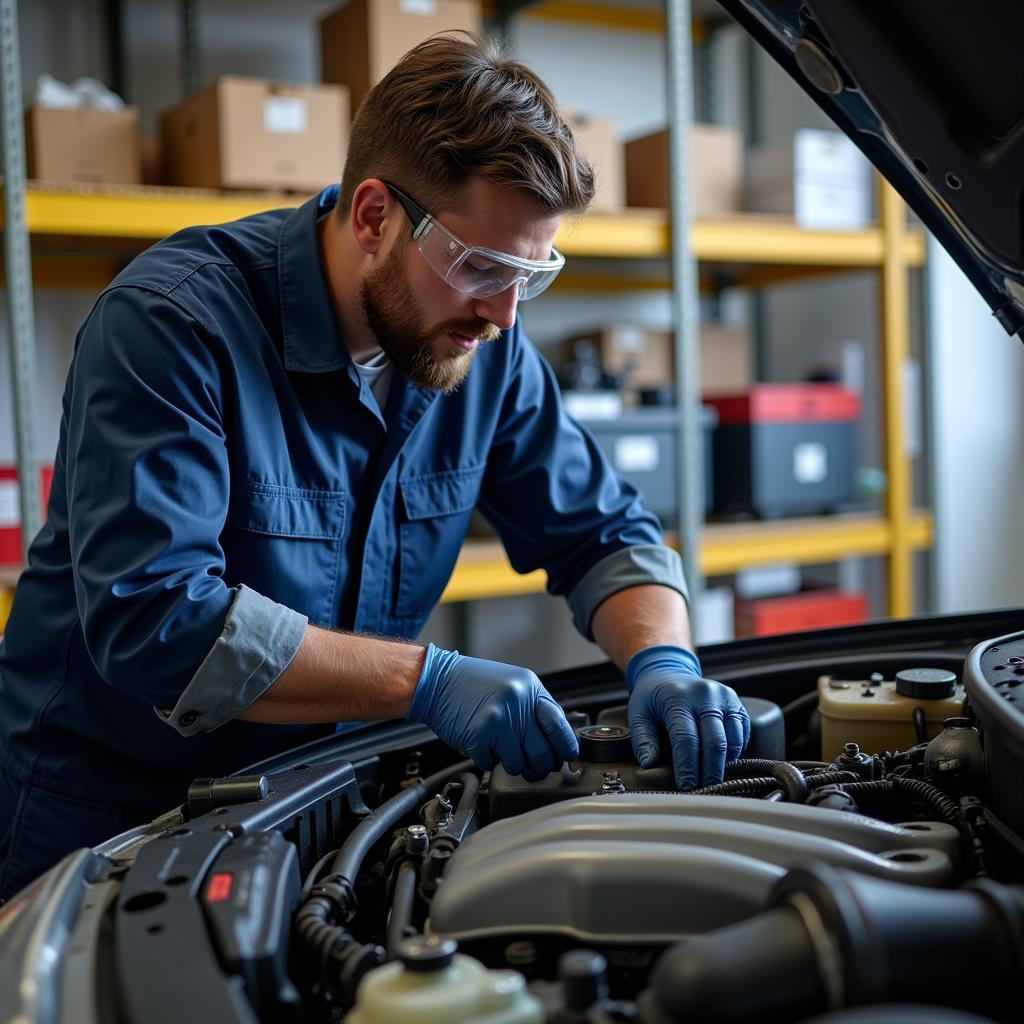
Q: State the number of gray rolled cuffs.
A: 2